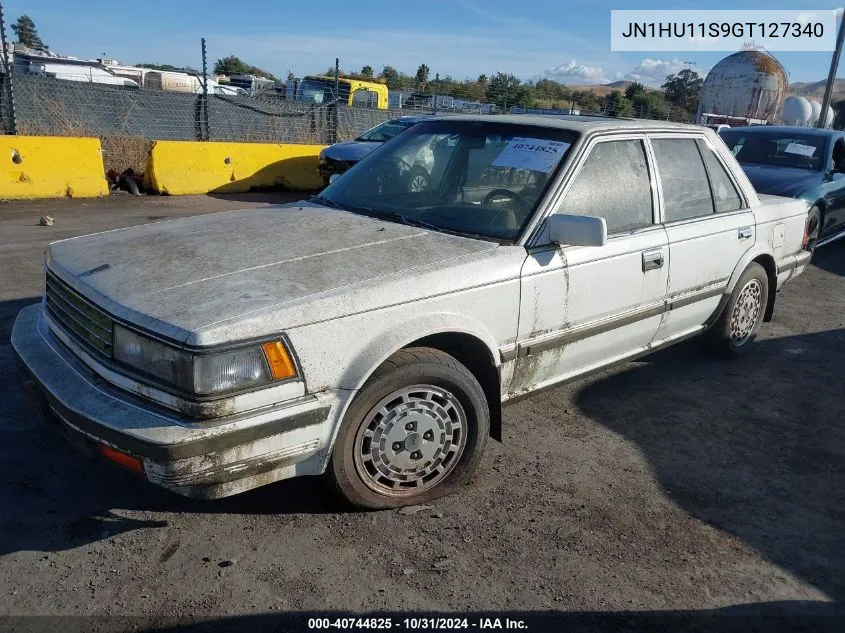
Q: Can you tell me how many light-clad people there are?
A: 0